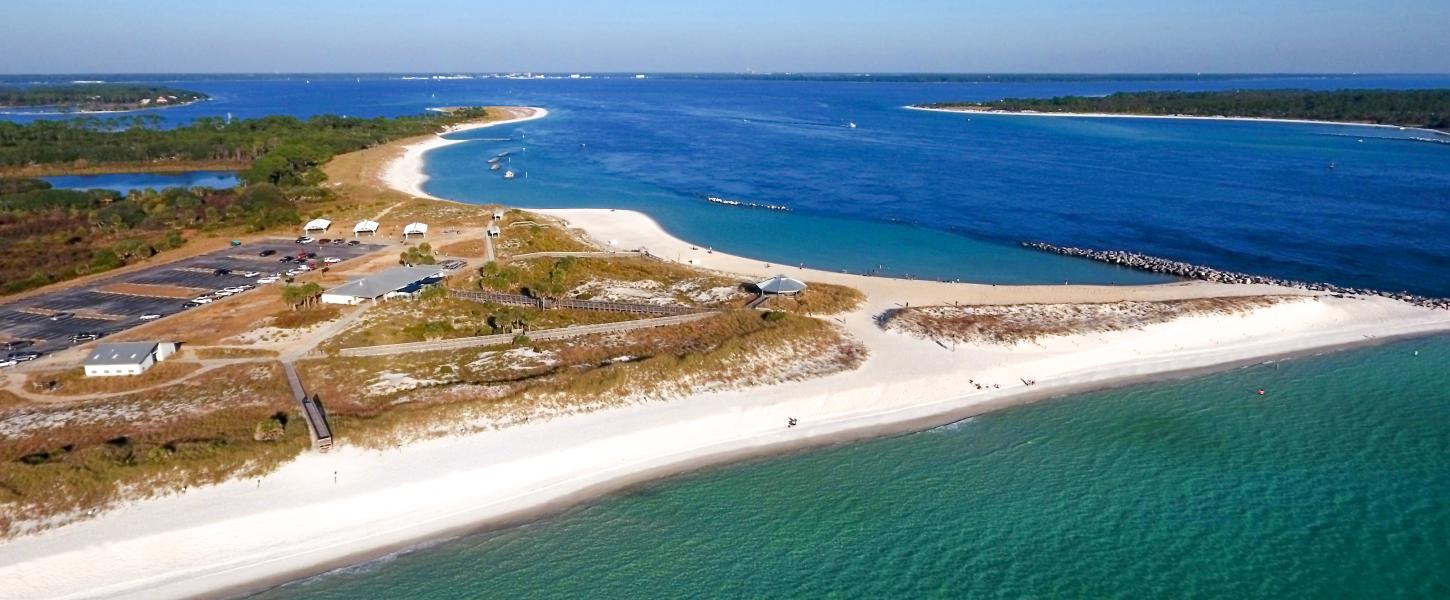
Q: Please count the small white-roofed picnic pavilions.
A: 3